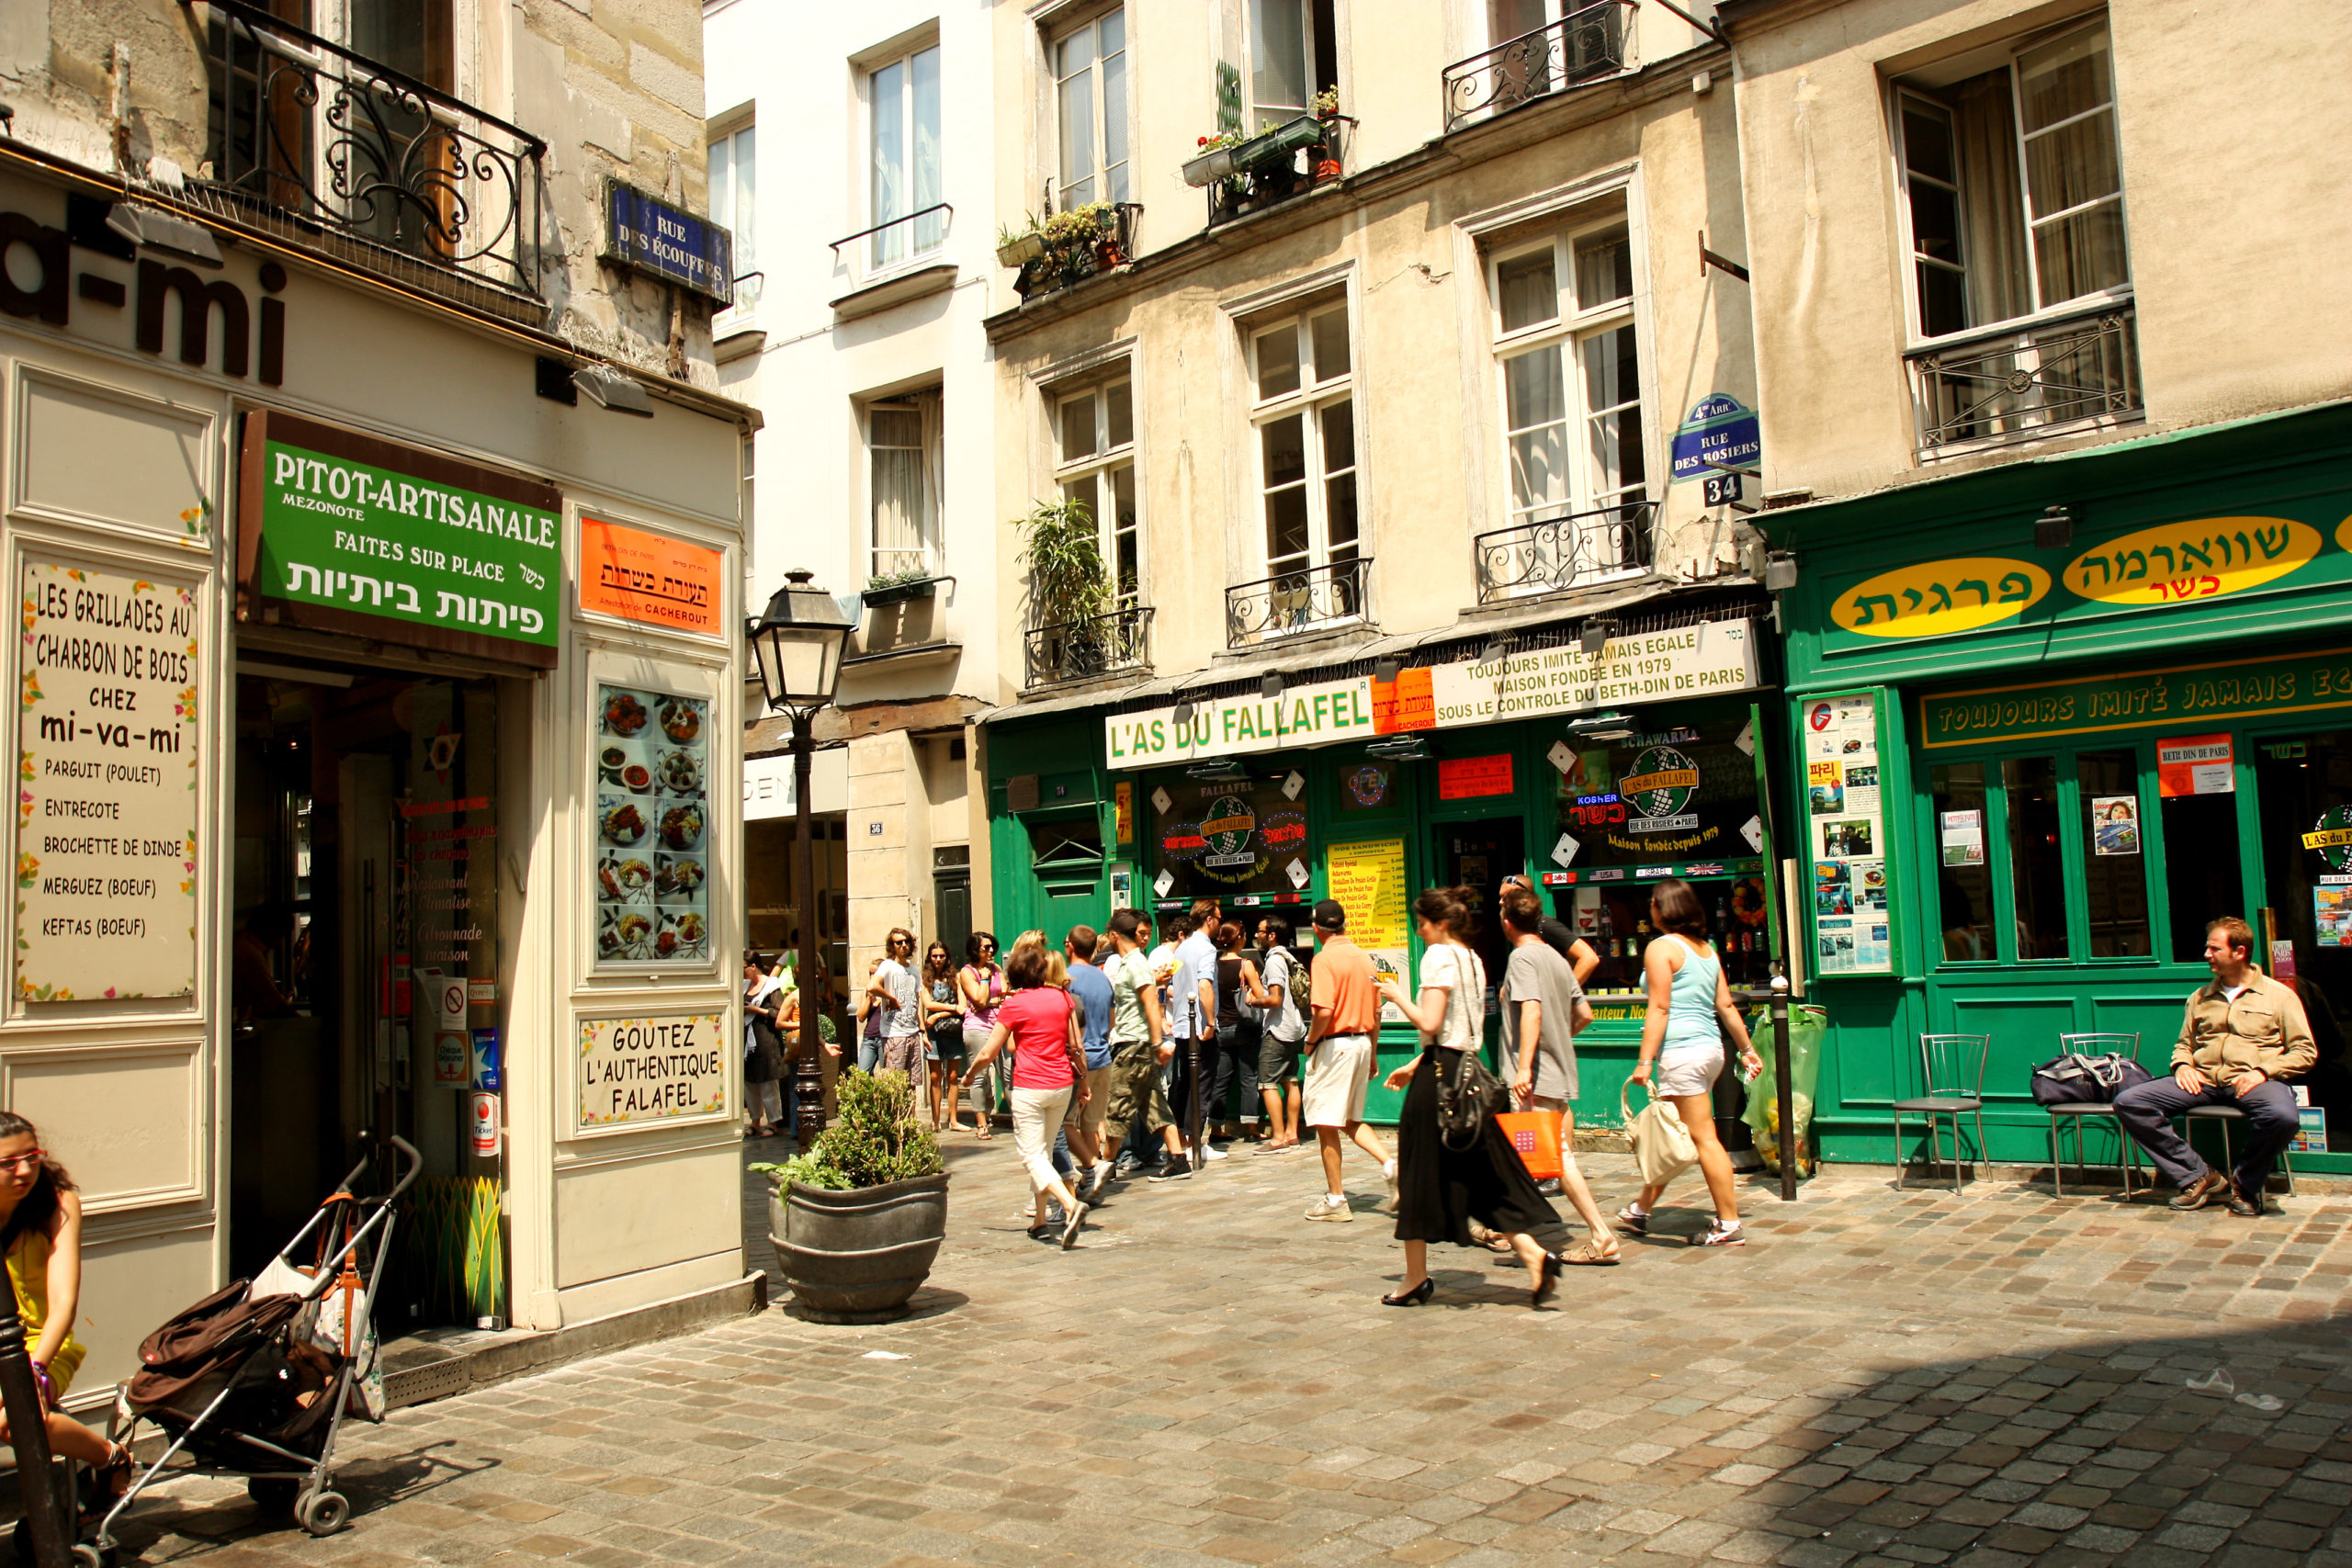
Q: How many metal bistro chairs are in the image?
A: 3